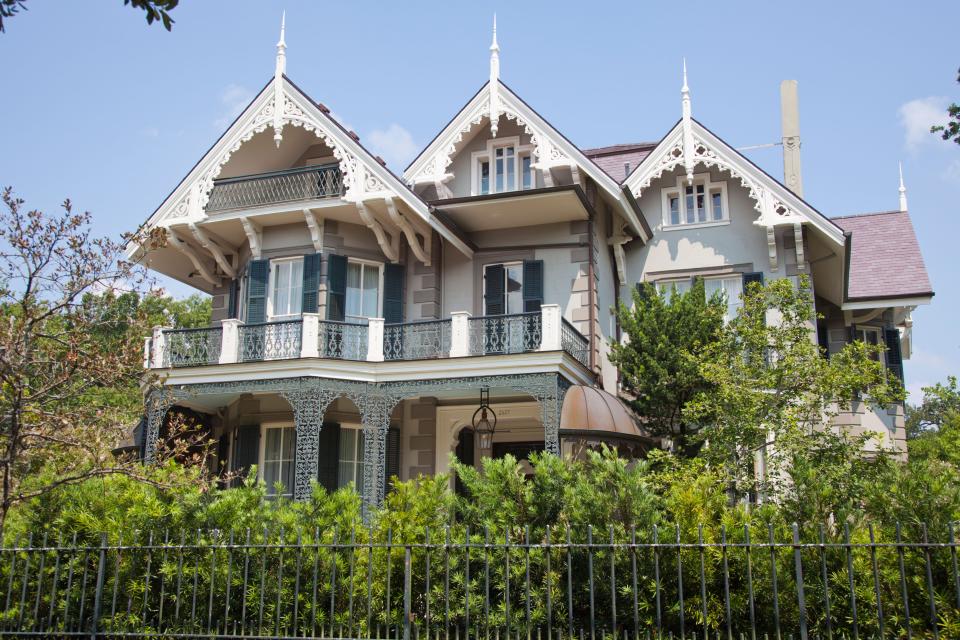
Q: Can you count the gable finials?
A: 4